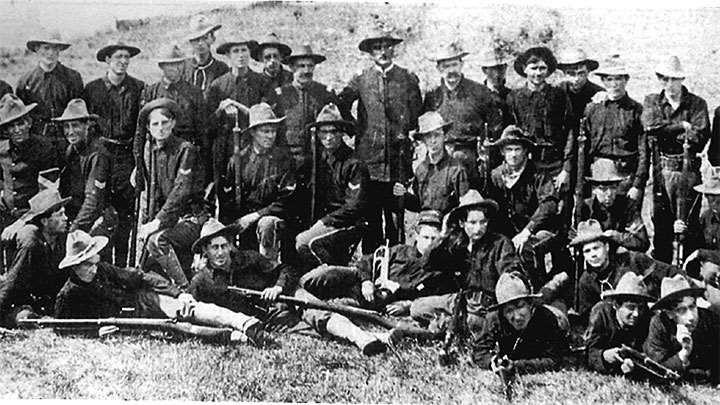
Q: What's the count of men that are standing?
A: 14